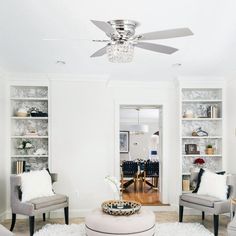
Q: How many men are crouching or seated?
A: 0